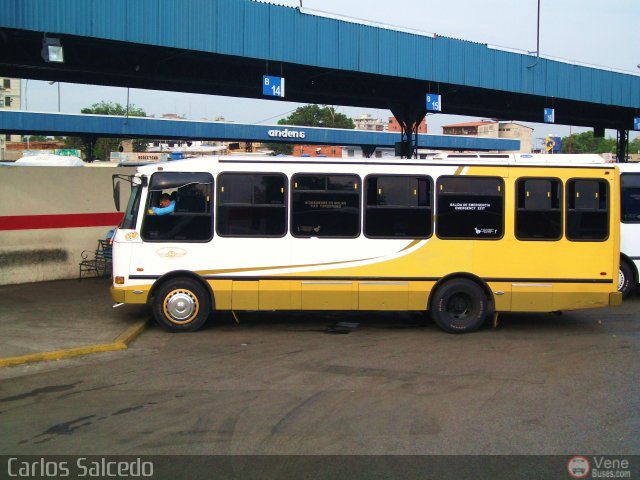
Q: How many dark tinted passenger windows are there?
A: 6